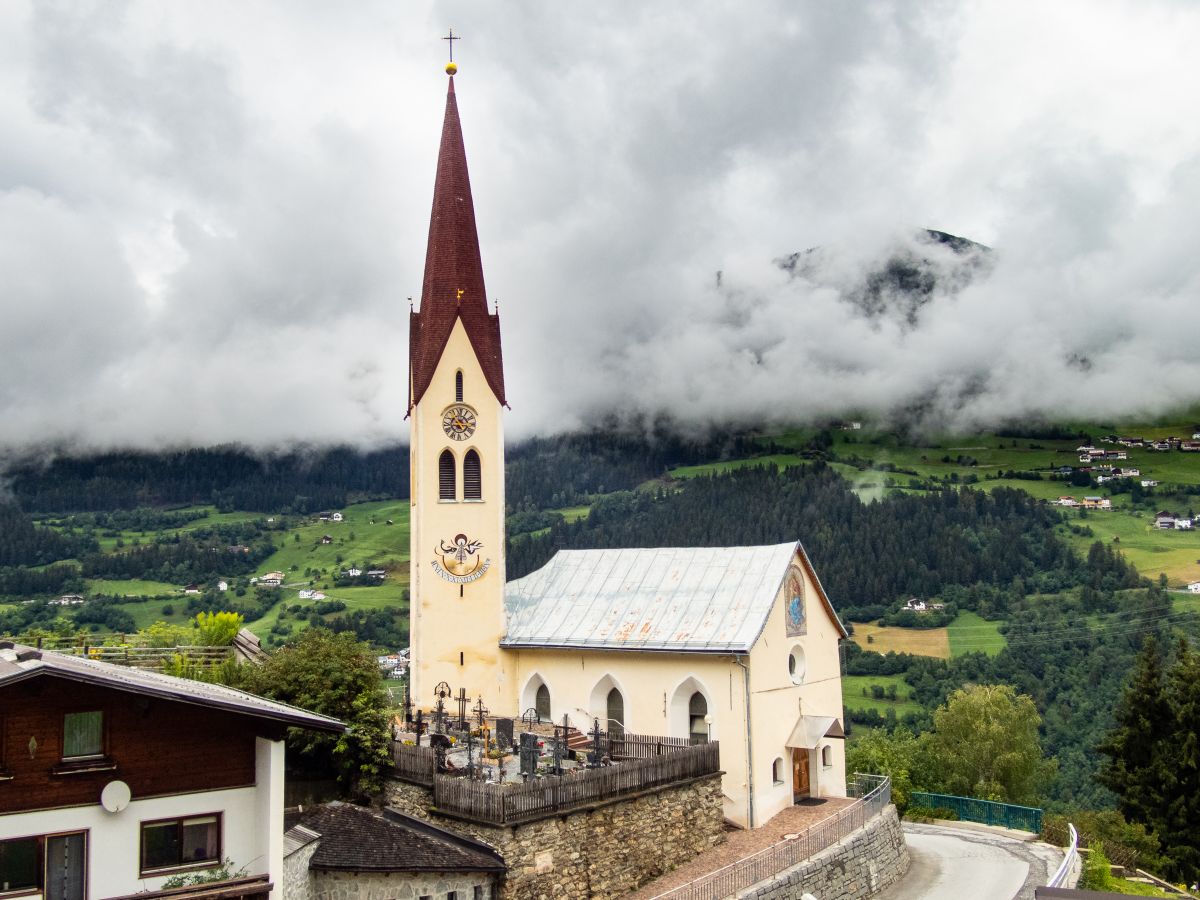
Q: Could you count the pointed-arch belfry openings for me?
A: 2